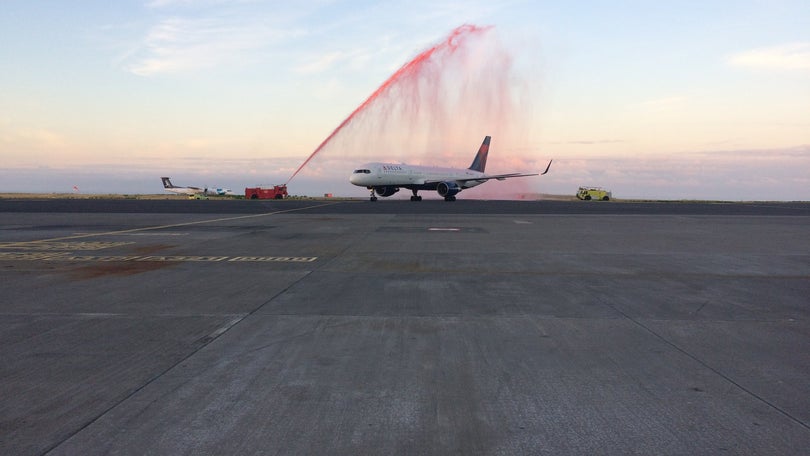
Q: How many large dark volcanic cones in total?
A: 0